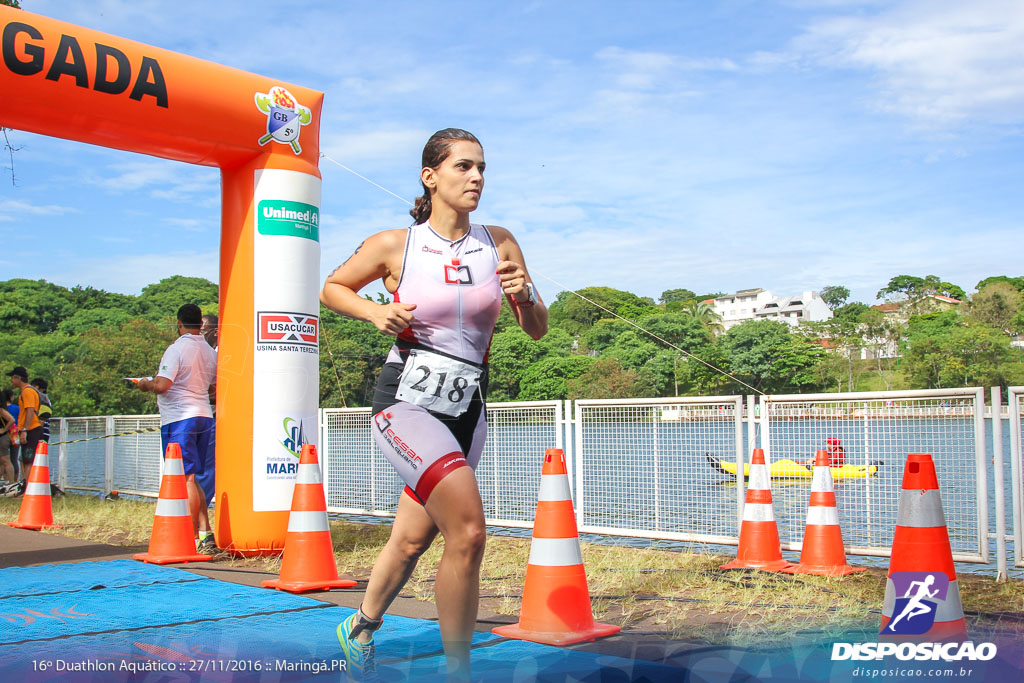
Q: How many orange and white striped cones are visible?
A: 7